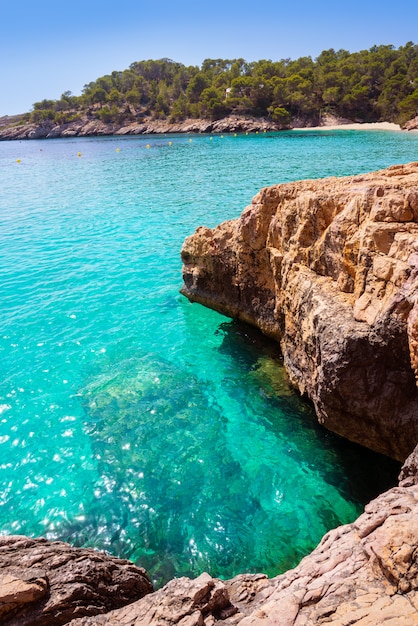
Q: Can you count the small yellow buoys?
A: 12